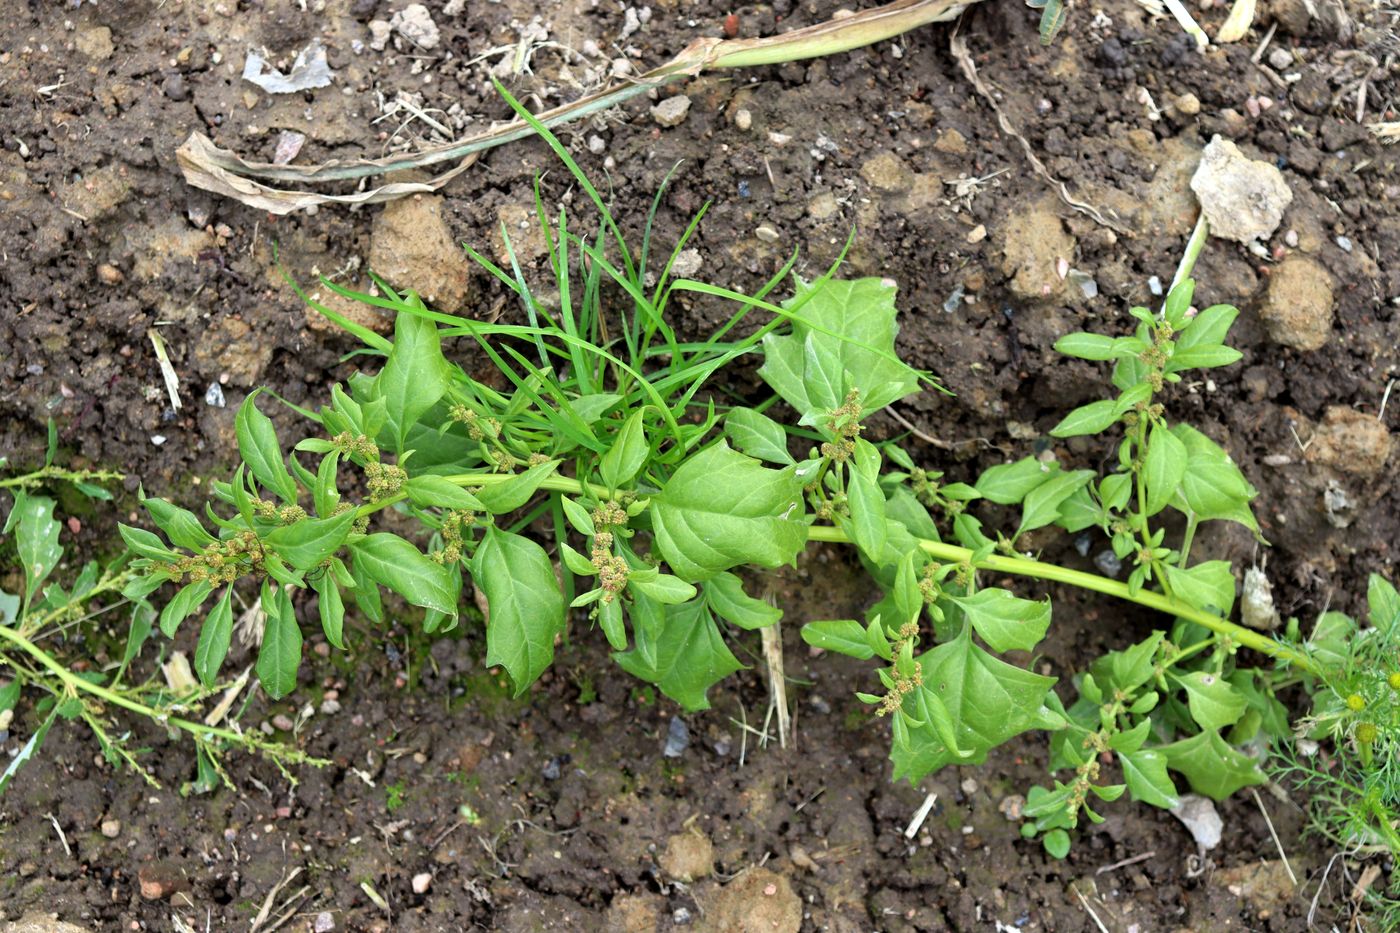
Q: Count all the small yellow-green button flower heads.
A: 3